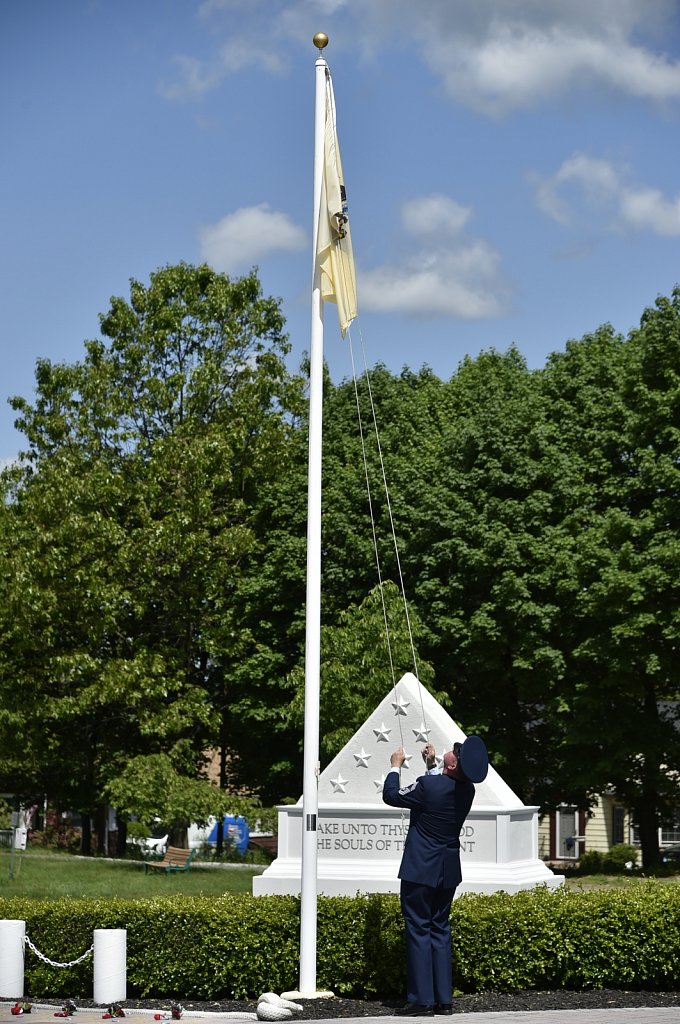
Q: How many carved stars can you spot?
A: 8